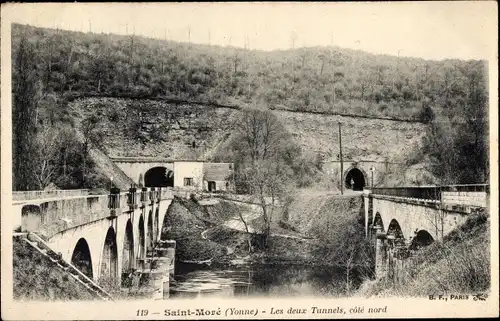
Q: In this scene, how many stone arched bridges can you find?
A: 2